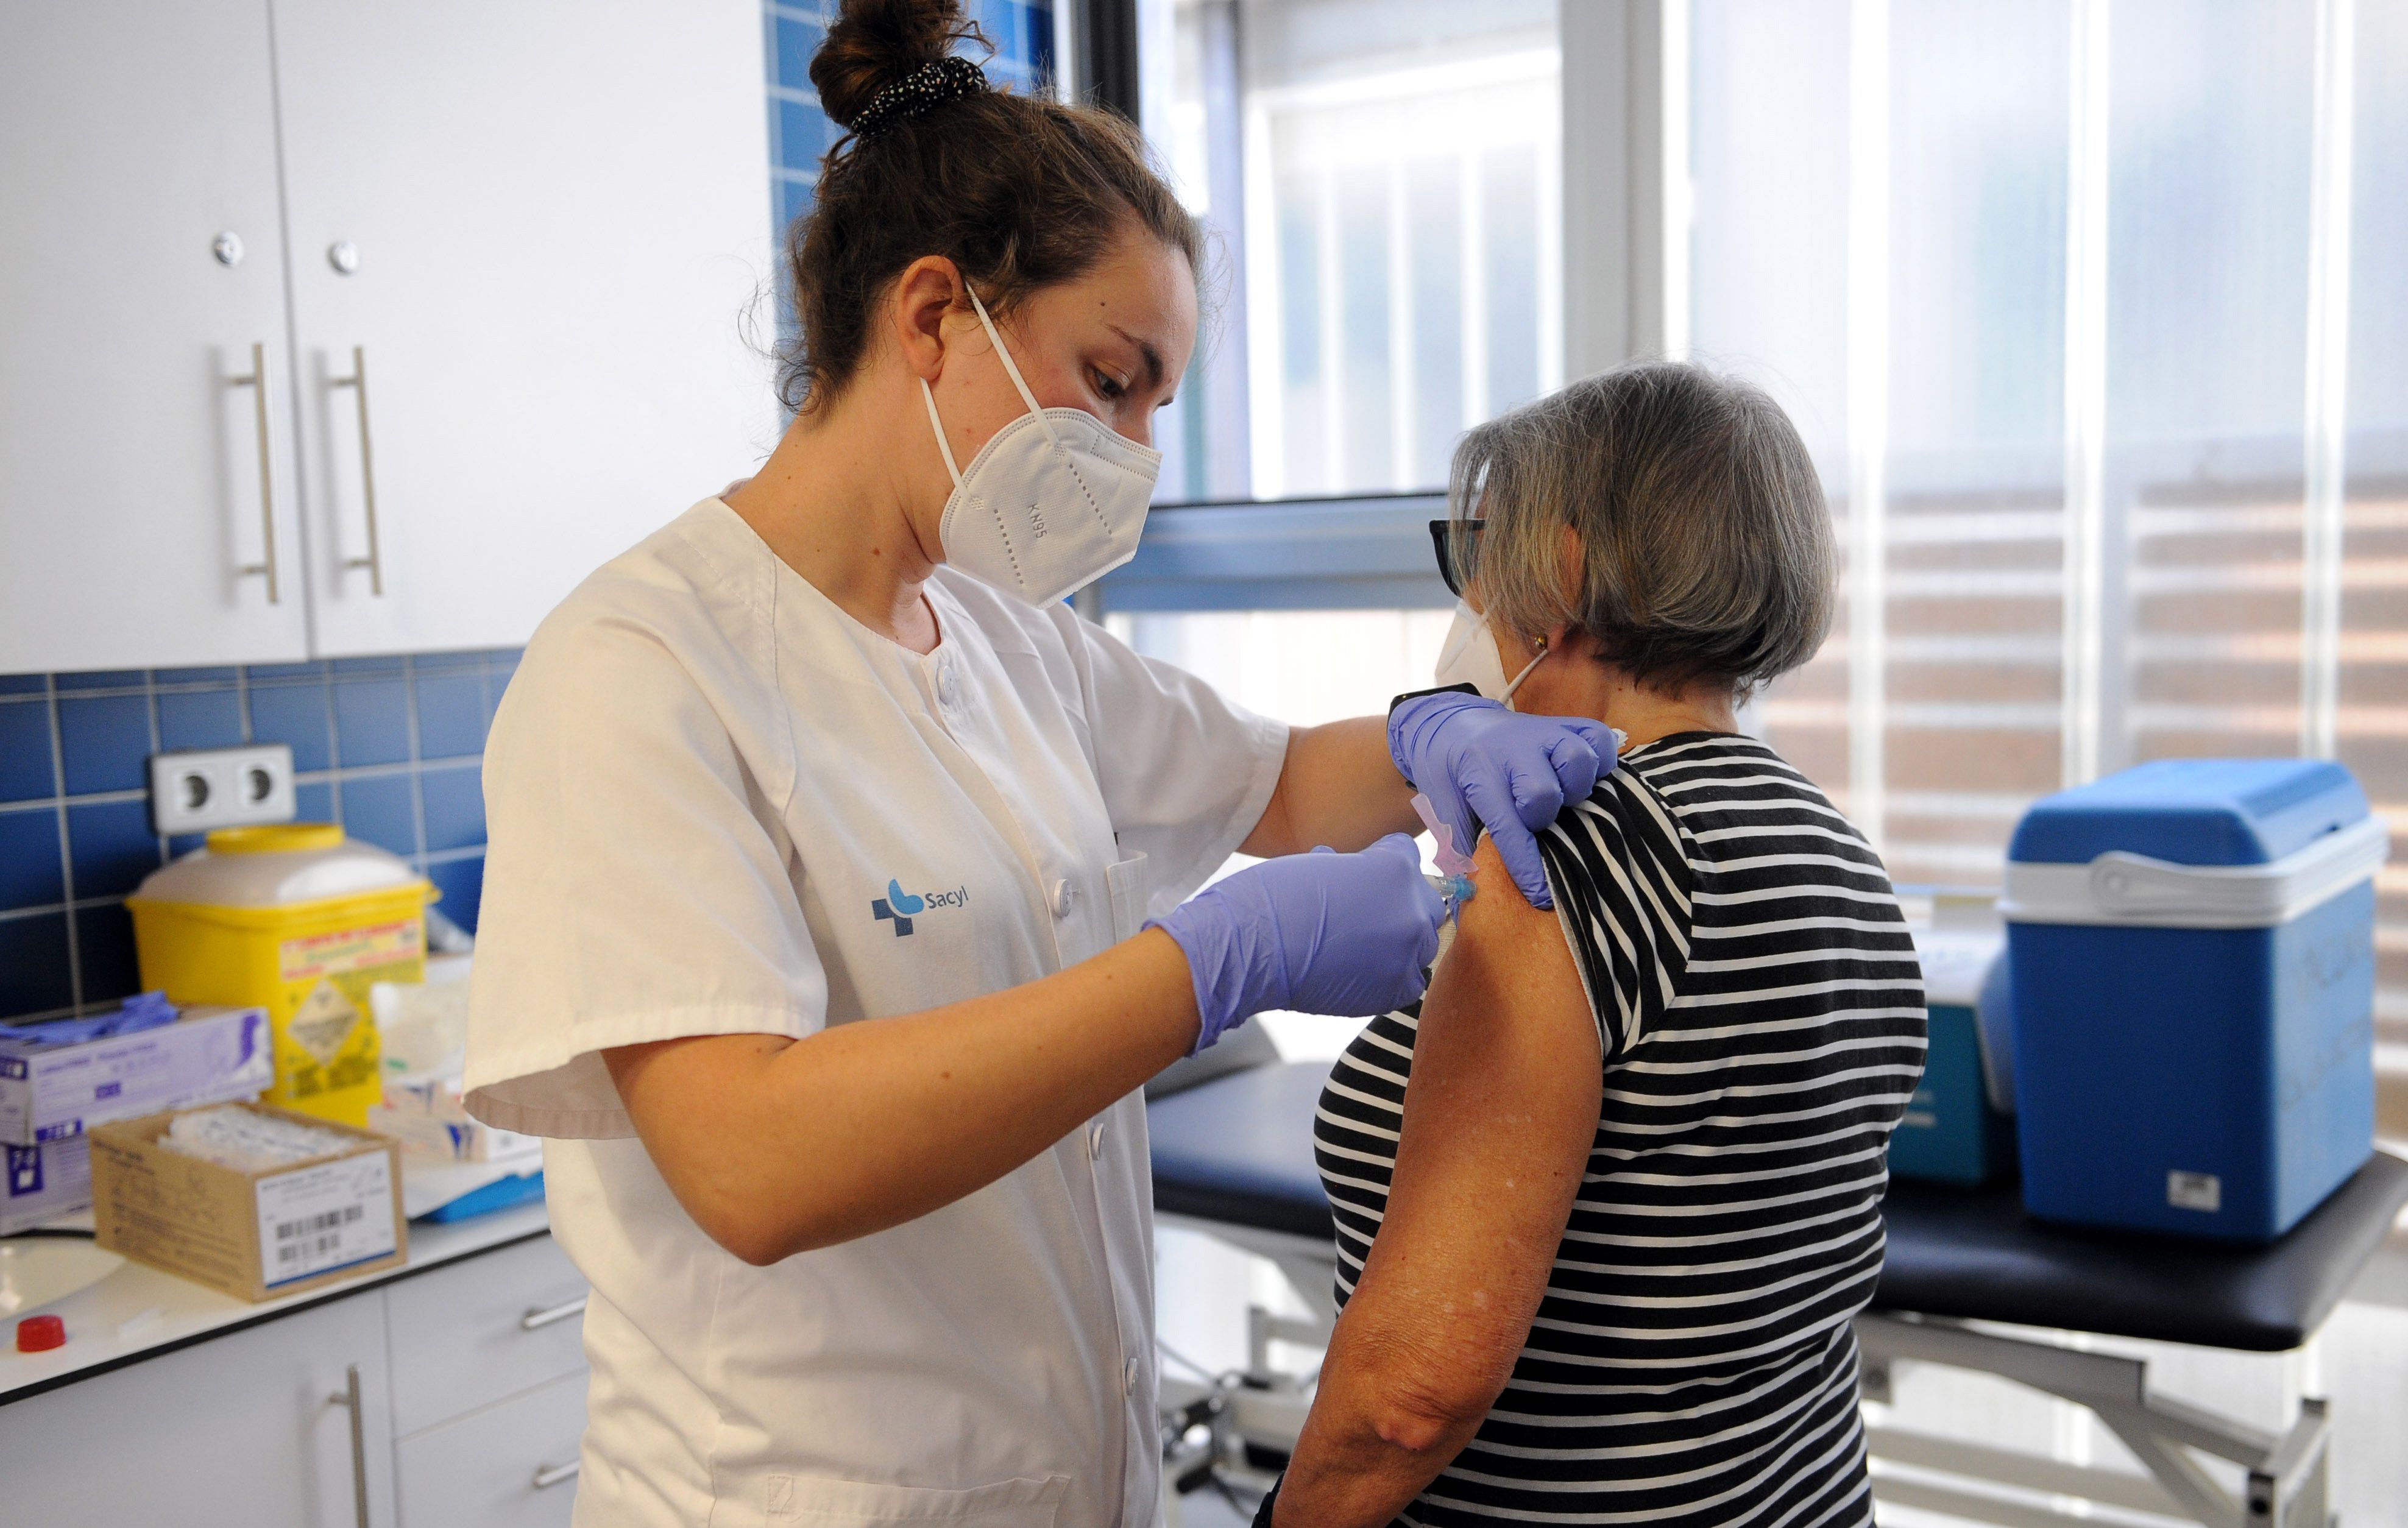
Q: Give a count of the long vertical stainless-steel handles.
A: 3